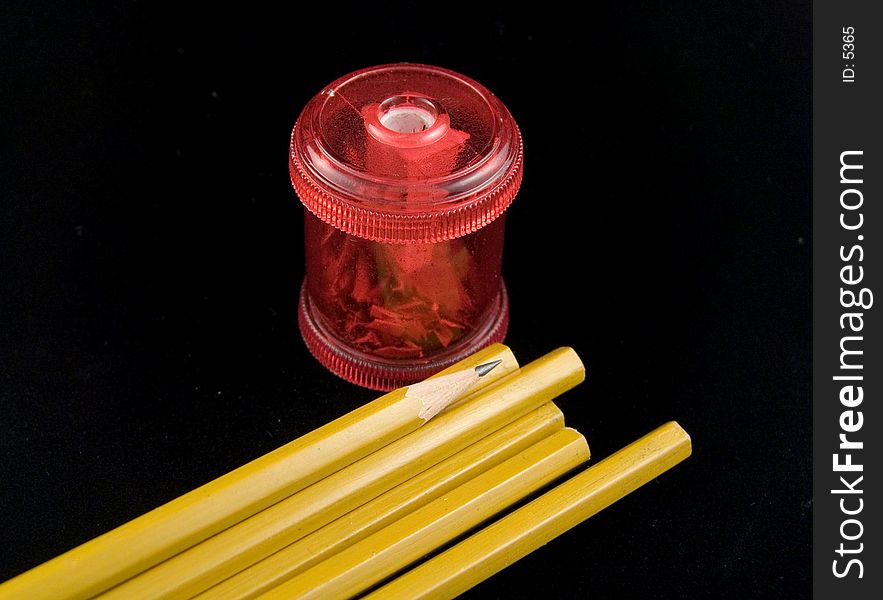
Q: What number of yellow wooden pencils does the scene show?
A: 6